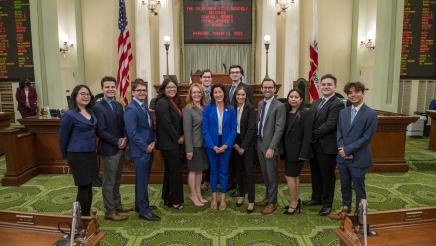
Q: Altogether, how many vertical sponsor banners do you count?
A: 0